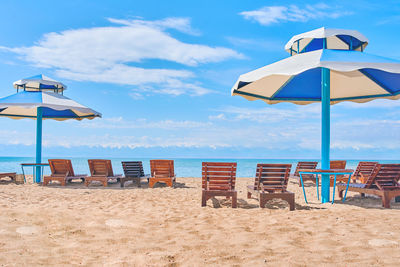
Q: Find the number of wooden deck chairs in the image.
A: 11